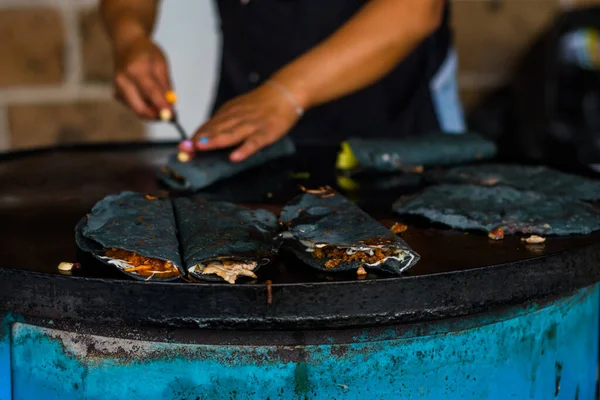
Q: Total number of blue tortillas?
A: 7